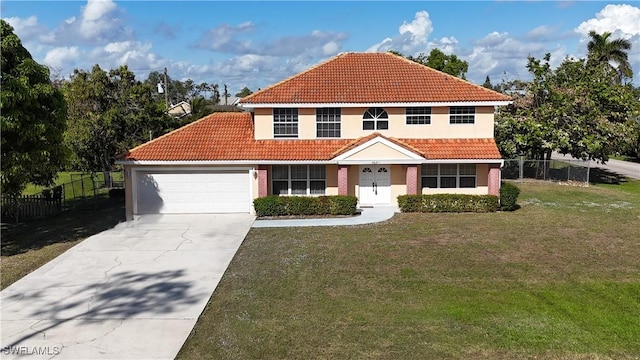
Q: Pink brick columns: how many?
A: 4